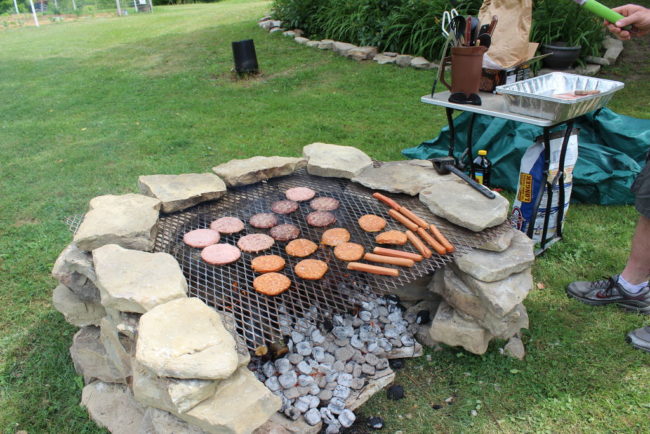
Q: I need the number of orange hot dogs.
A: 9